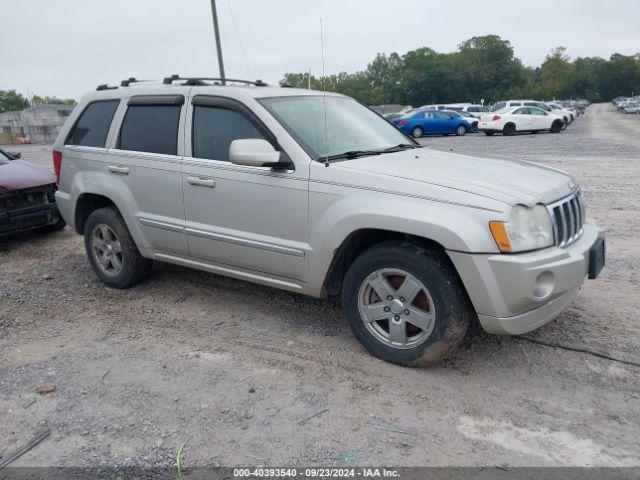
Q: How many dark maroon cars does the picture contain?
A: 1